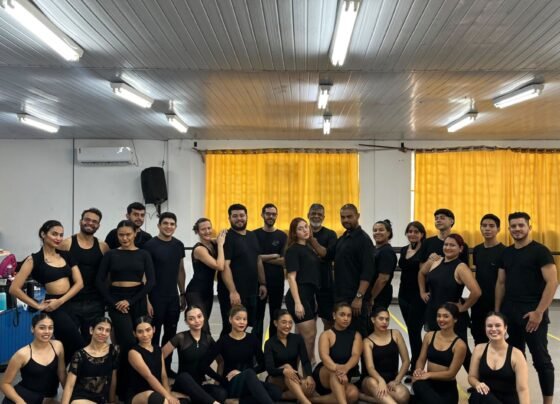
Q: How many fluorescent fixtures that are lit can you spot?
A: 9